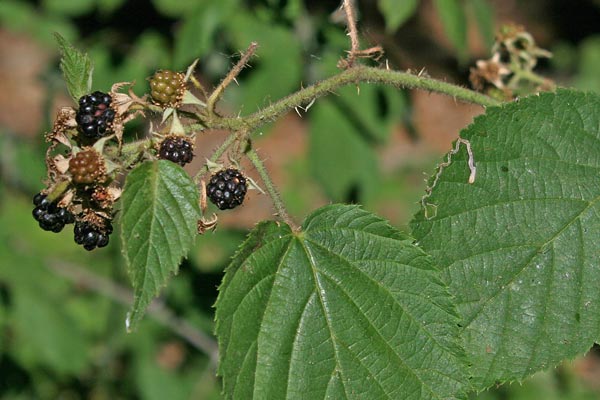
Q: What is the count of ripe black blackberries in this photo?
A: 5